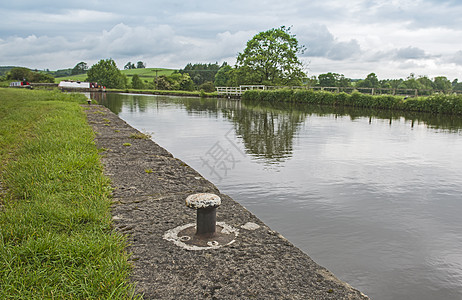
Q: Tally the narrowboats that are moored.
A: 2